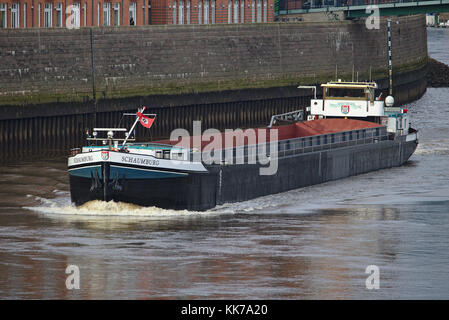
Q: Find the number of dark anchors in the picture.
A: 2